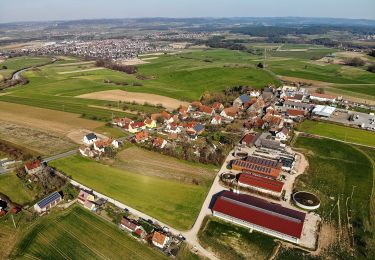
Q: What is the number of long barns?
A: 3